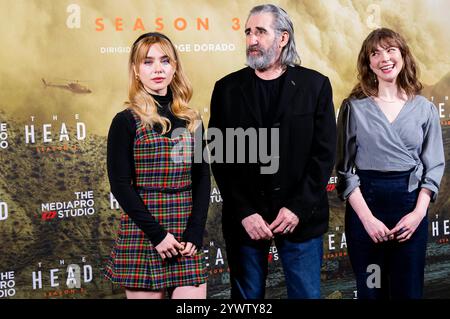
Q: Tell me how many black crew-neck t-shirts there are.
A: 1